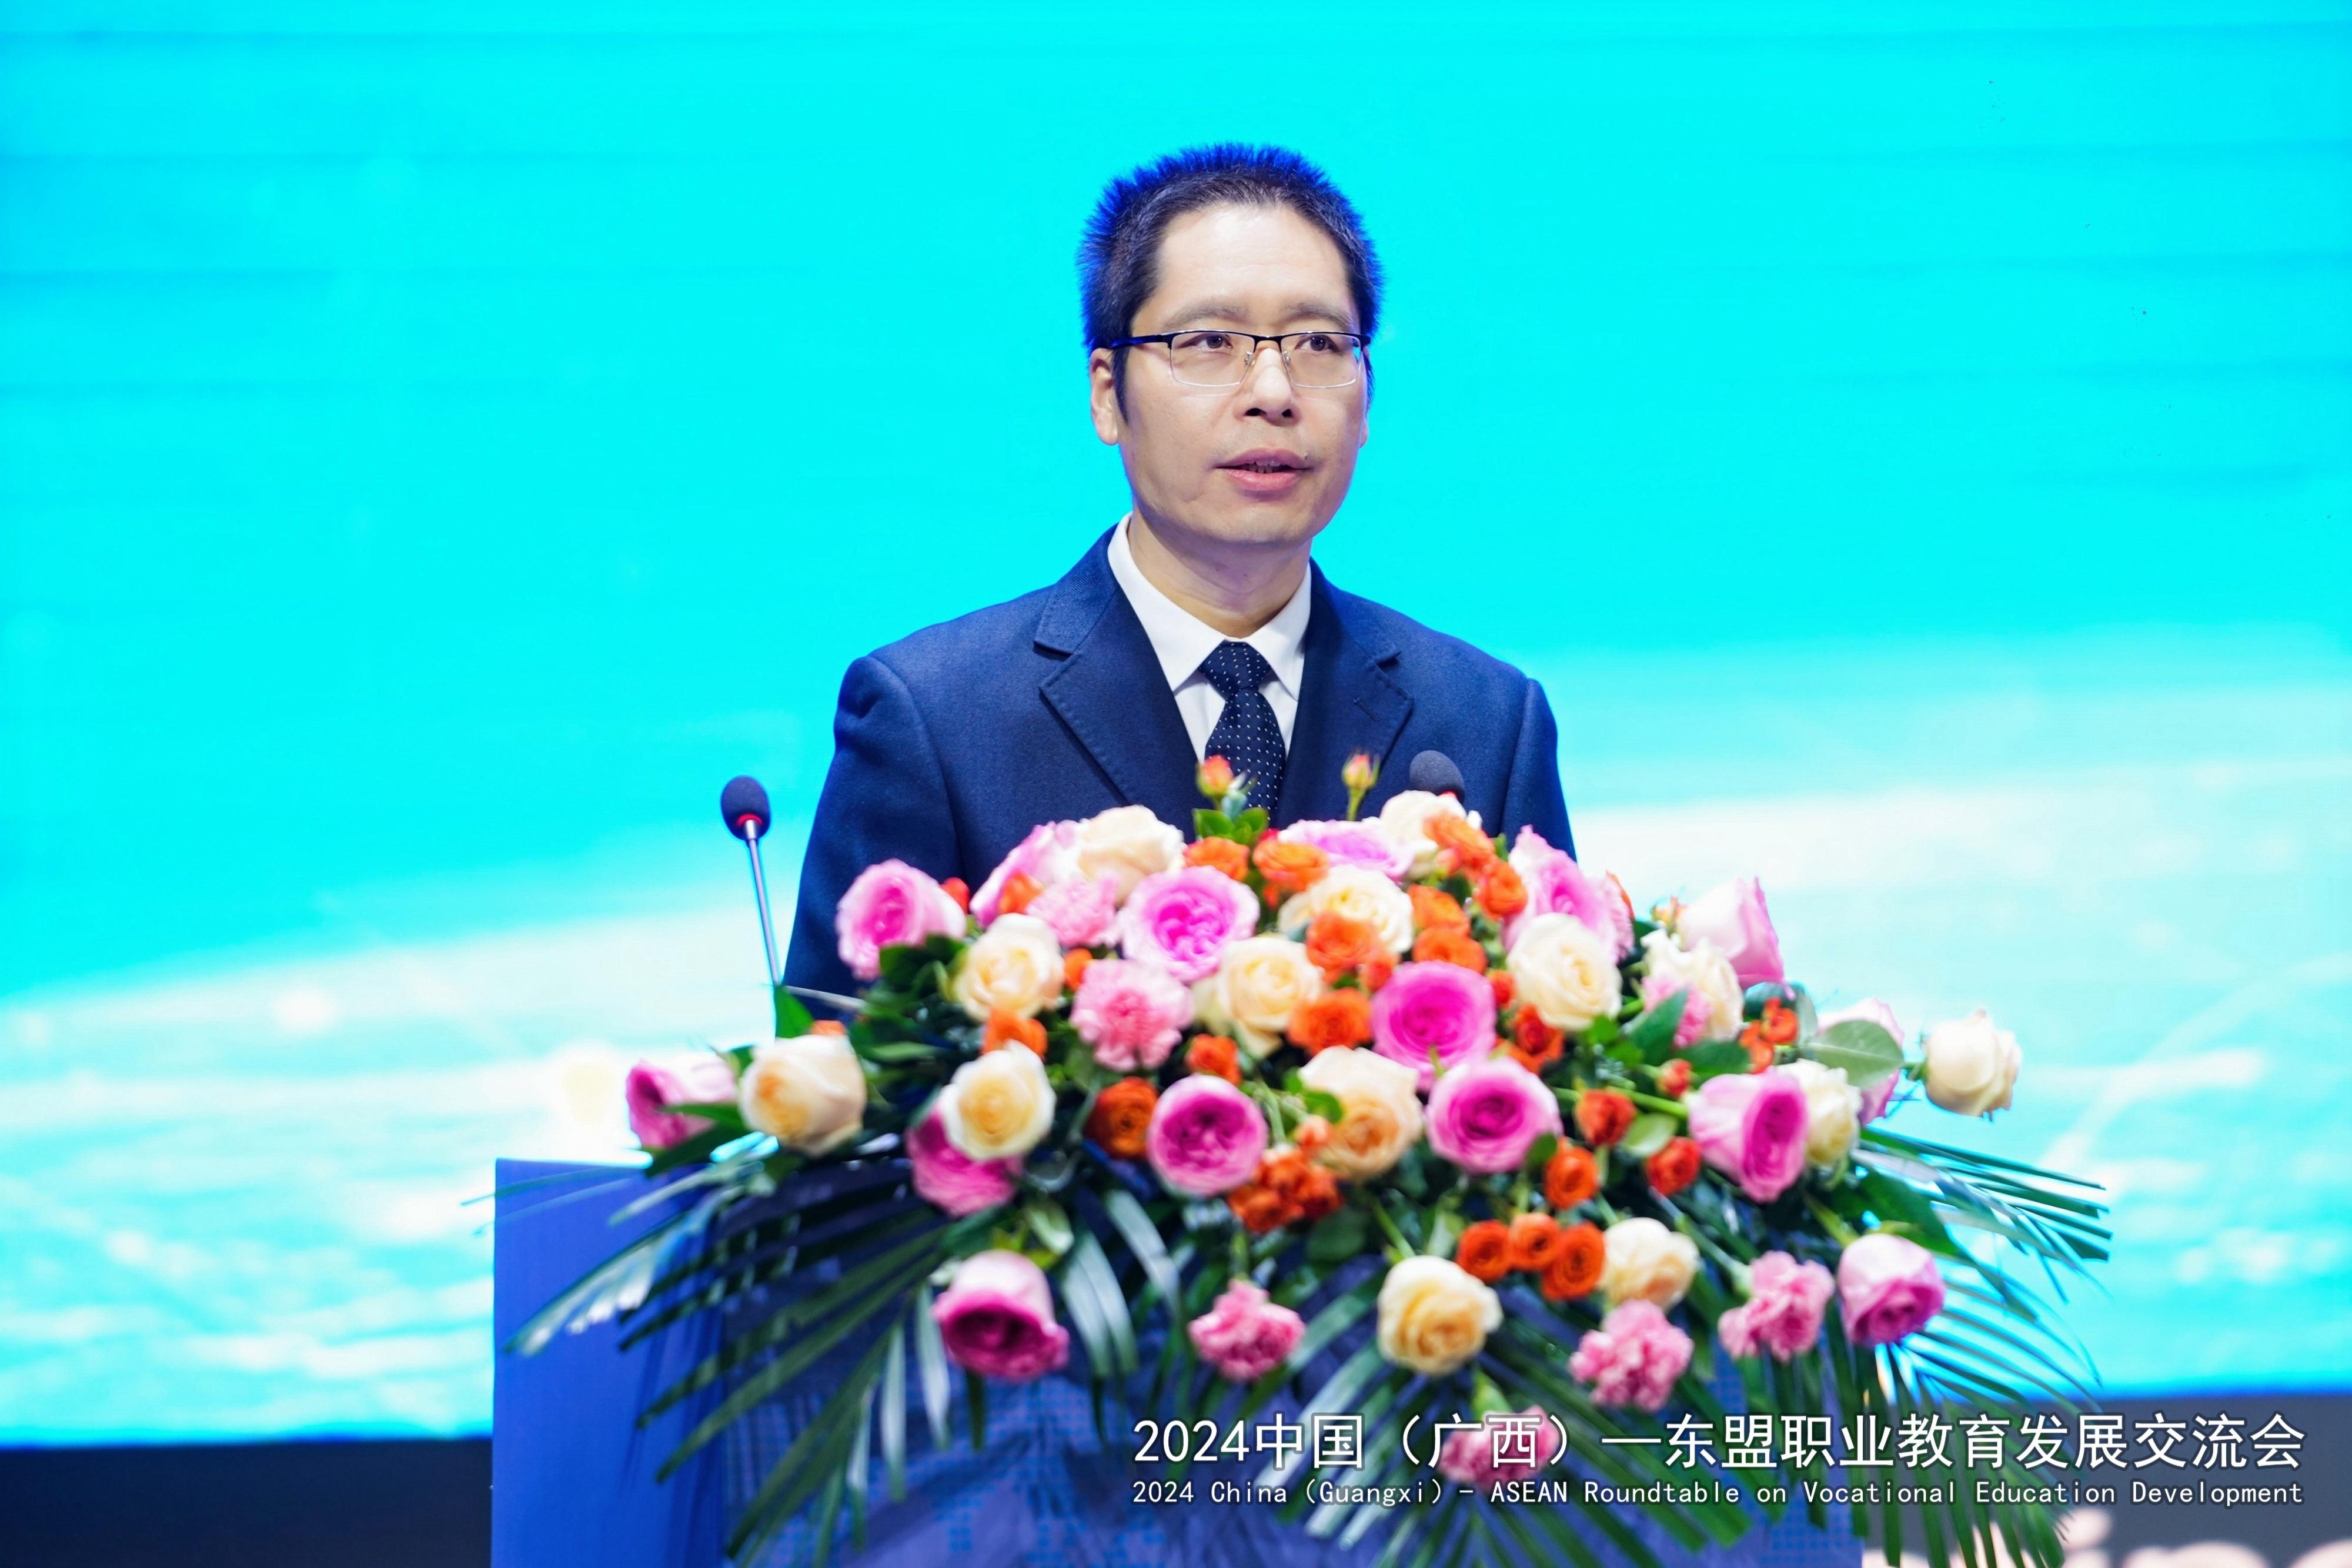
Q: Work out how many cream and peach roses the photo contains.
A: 14